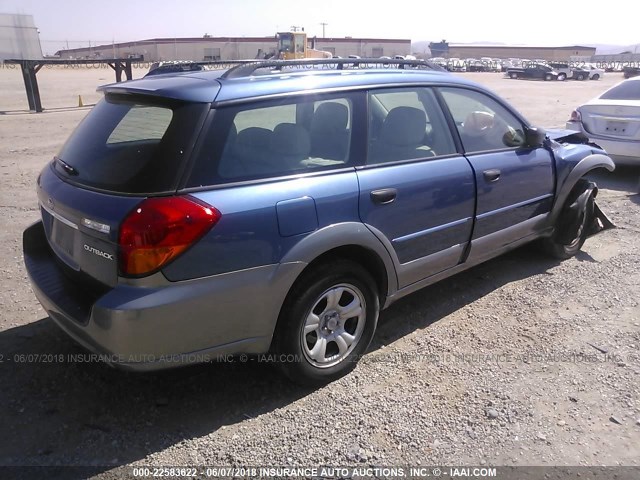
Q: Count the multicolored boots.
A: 0